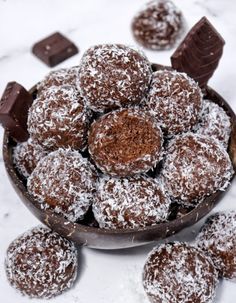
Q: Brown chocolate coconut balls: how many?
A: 14